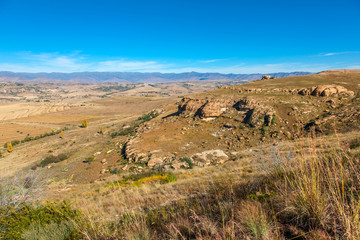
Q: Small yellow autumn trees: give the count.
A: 4